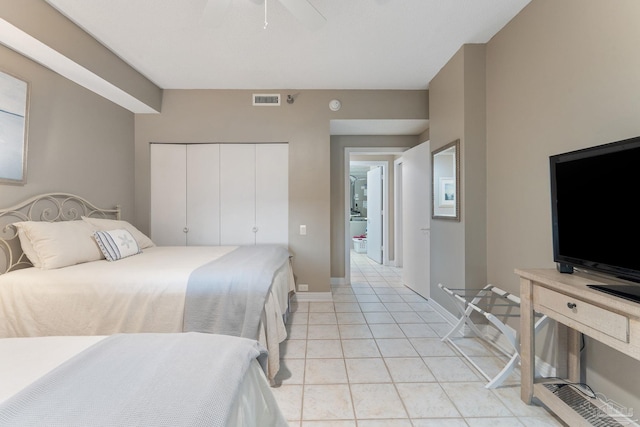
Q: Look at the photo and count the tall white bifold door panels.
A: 4